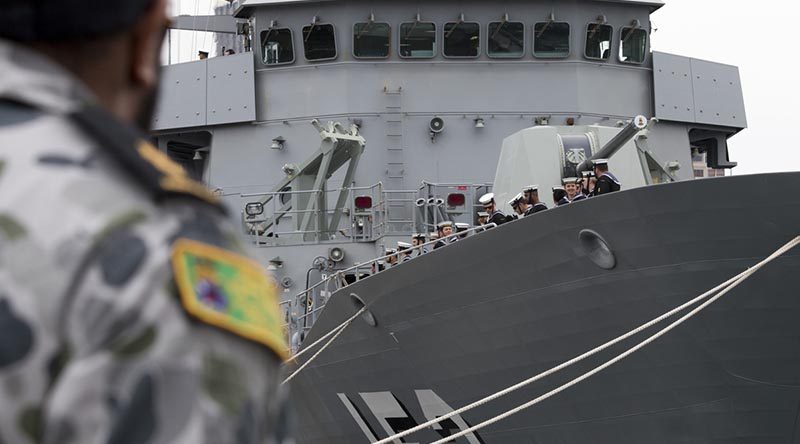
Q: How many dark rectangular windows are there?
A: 9